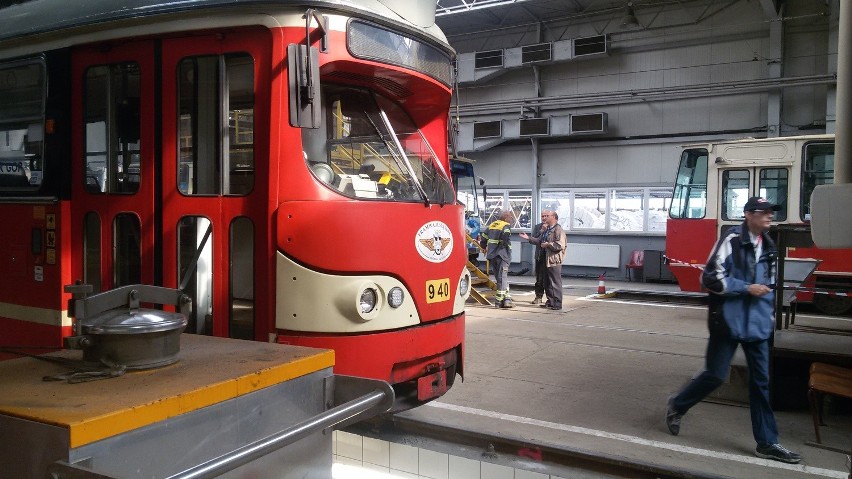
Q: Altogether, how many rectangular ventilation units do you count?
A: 6